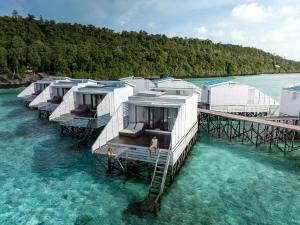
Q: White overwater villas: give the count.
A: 8